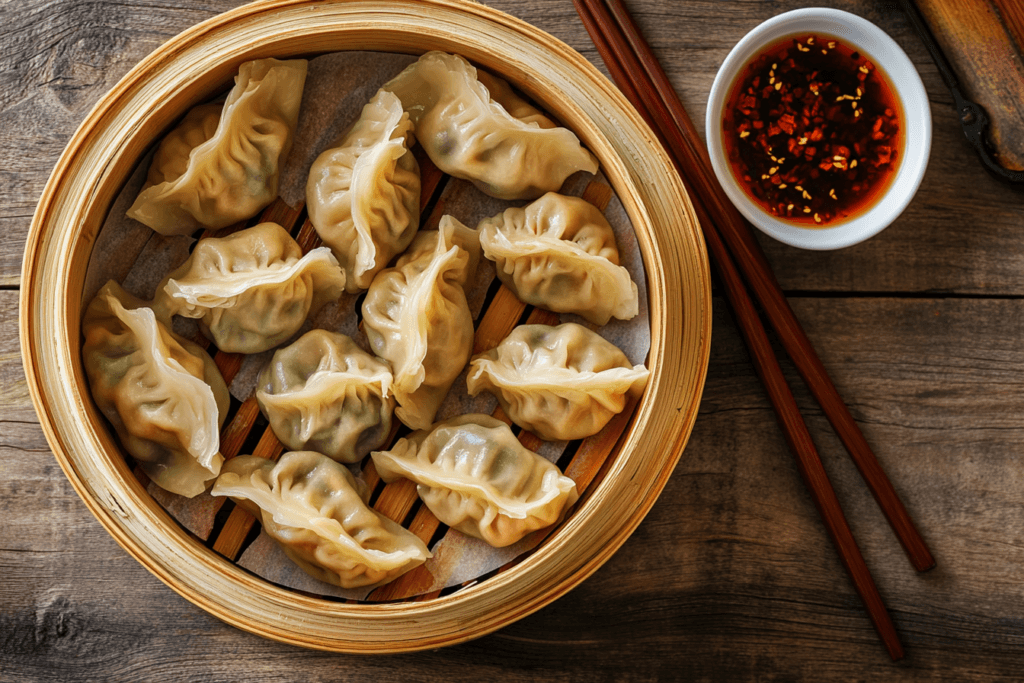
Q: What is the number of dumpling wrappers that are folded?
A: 11